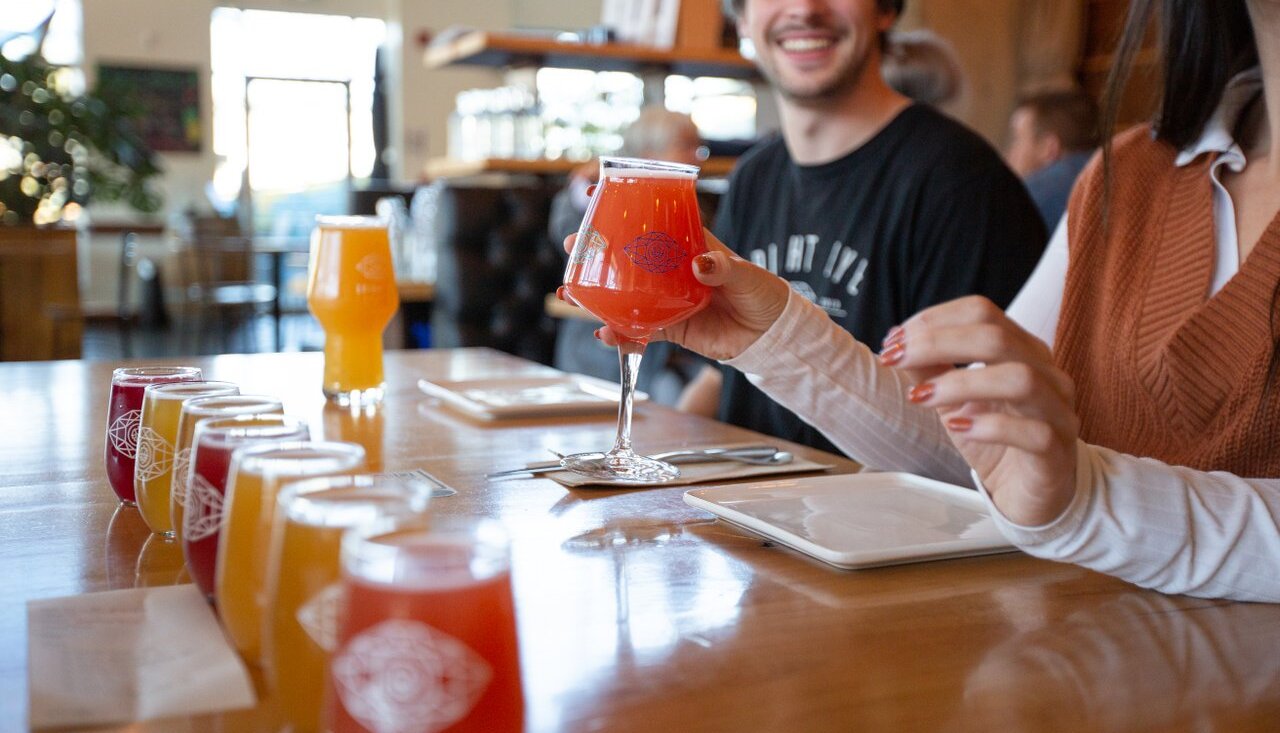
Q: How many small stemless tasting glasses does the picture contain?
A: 7